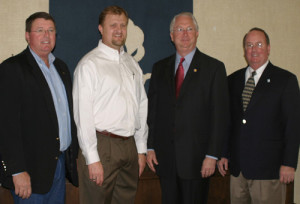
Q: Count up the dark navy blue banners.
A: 1